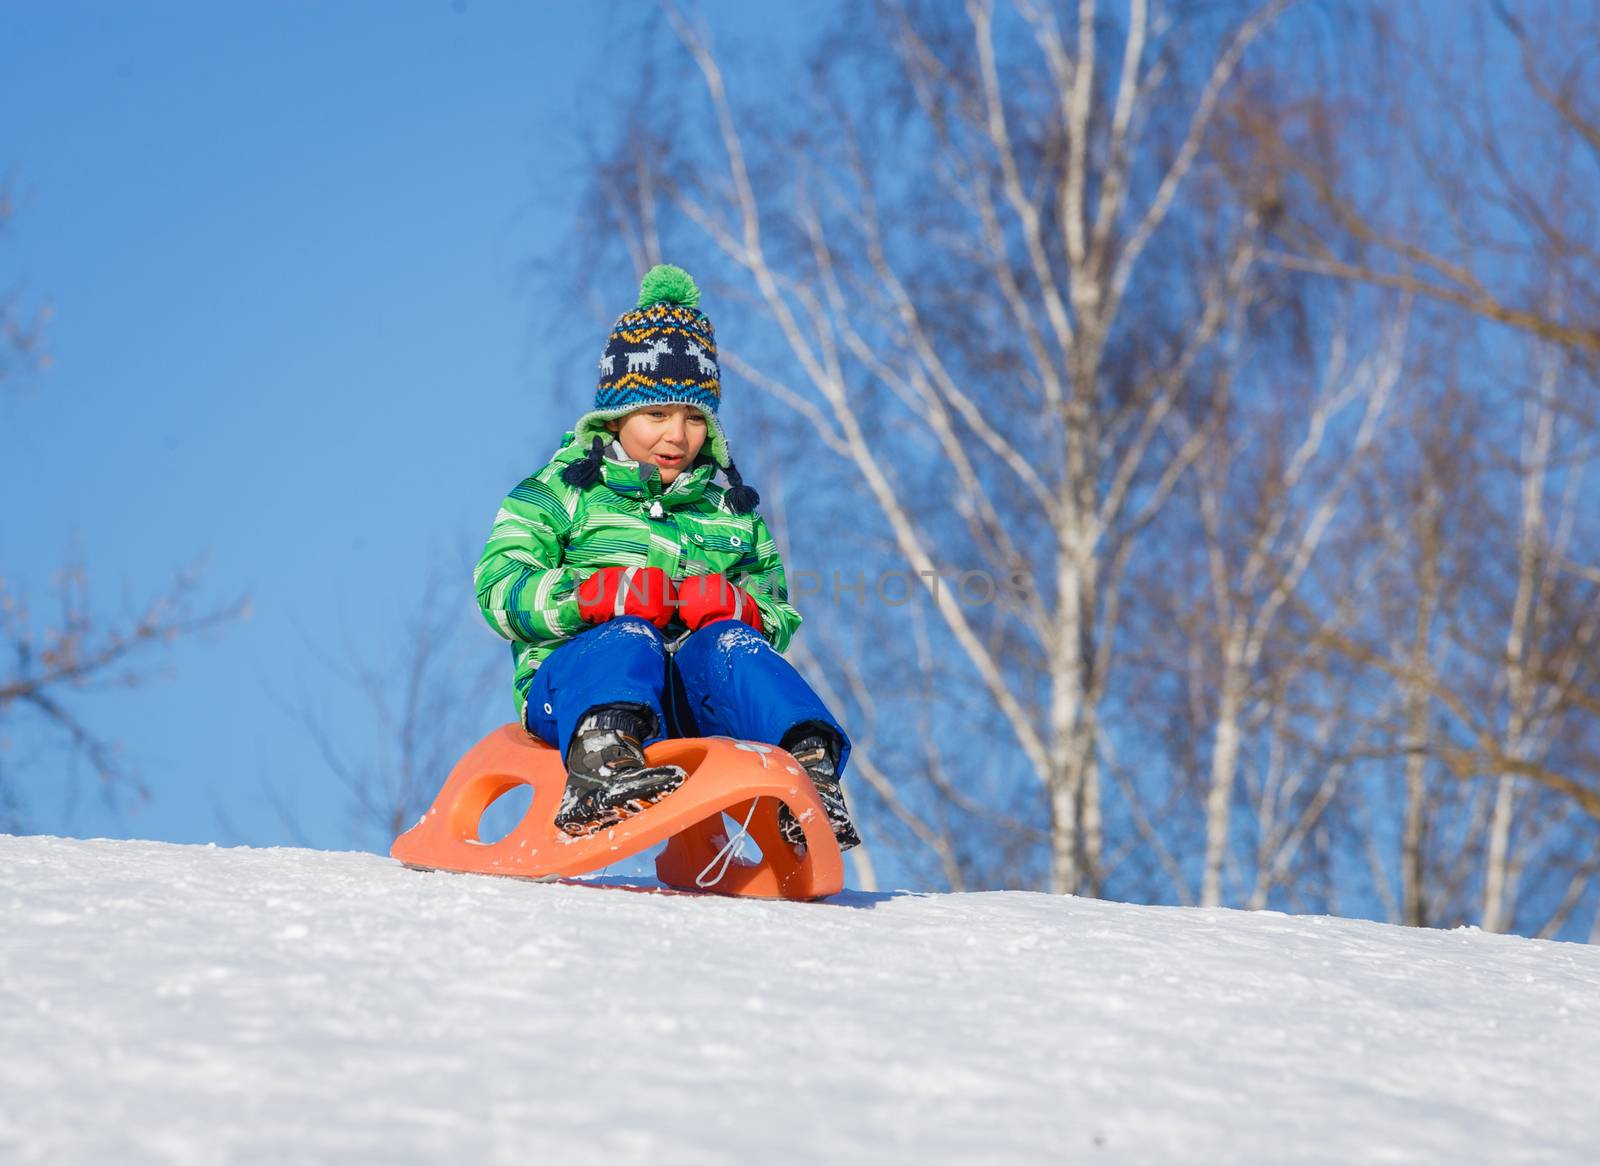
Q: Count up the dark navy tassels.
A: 2